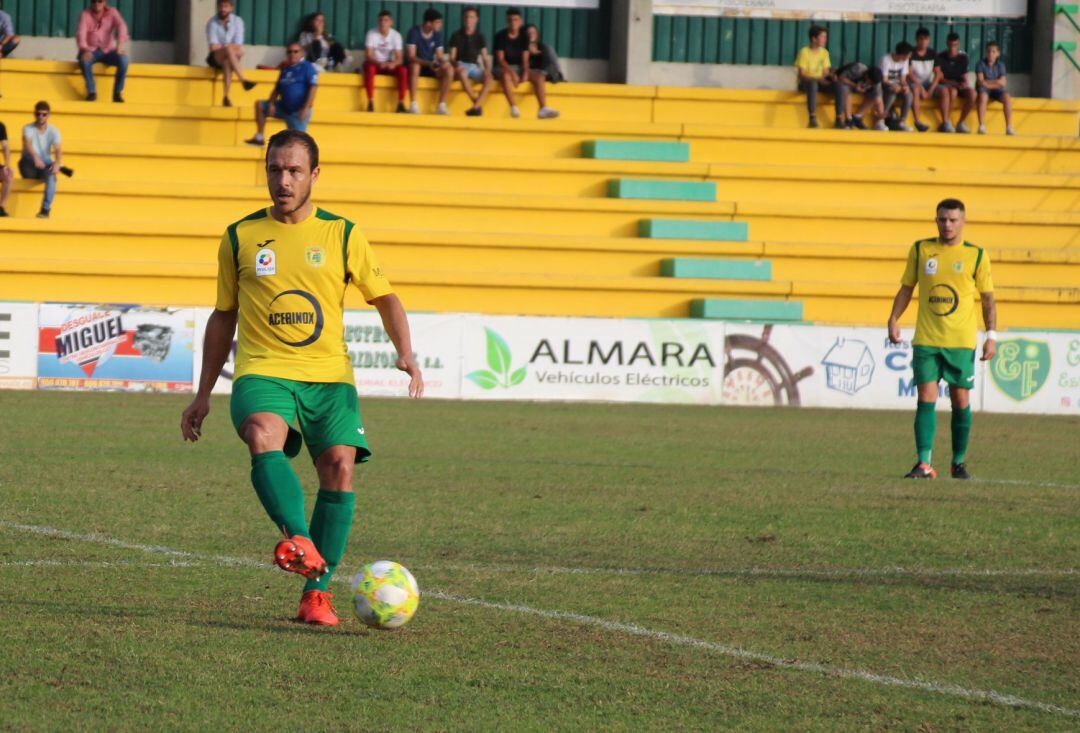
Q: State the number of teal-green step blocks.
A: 5